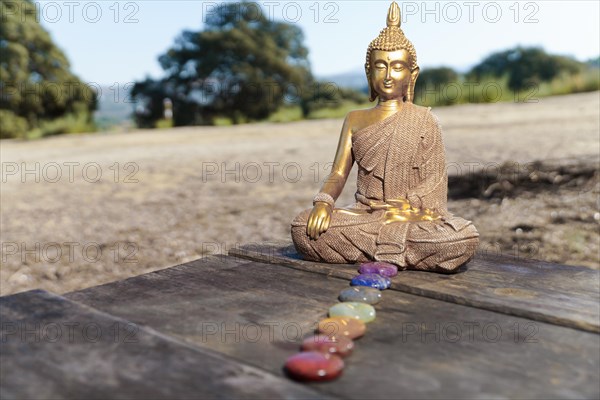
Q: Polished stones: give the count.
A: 7